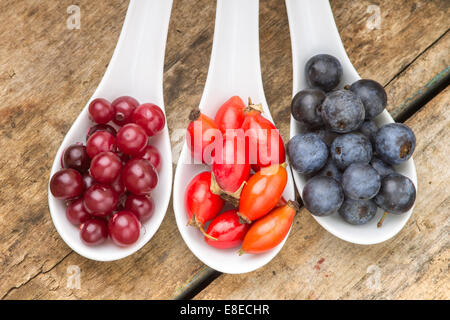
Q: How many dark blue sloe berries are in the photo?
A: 15